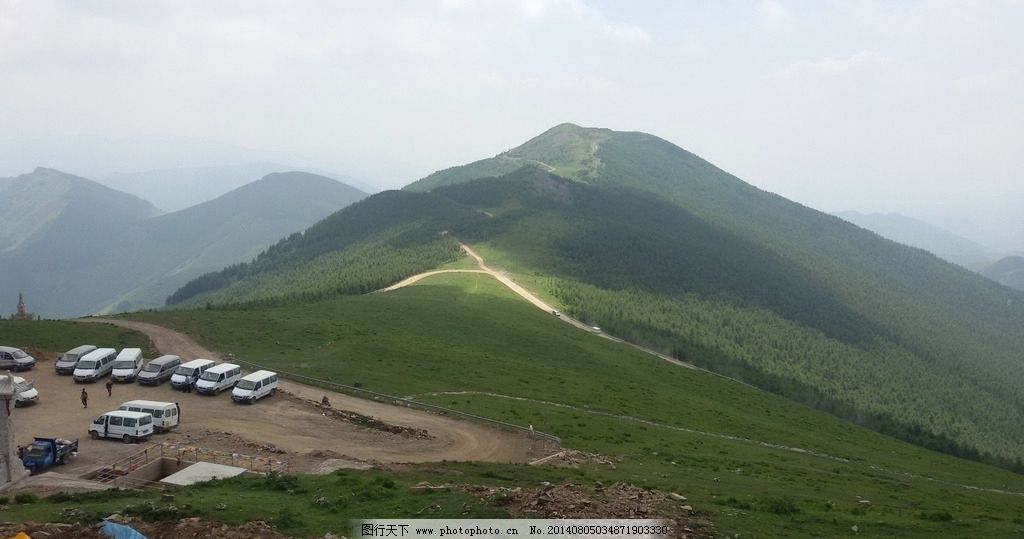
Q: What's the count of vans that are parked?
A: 11